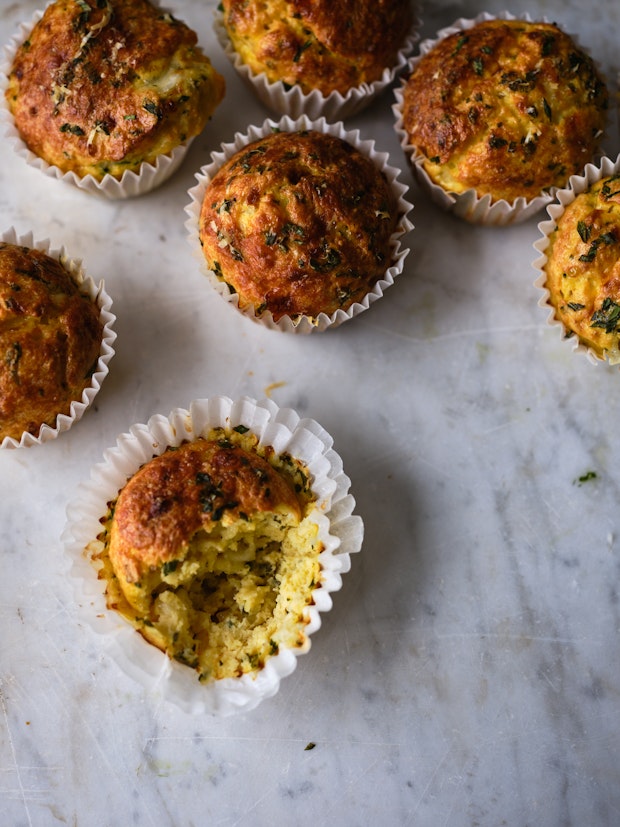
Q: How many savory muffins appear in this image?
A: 7